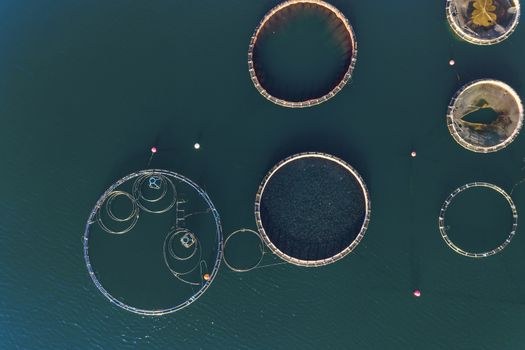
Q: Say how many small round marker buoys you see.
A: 6